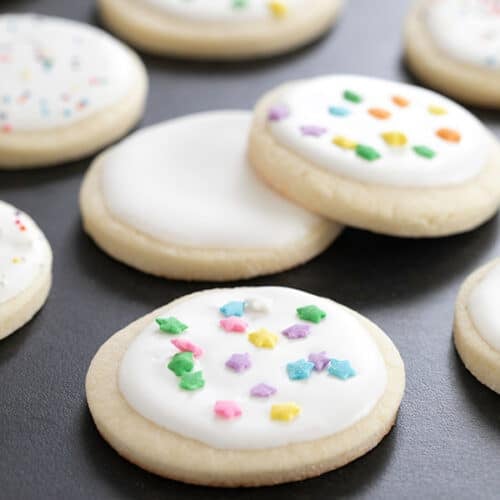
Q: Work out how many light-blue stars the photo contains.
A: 4